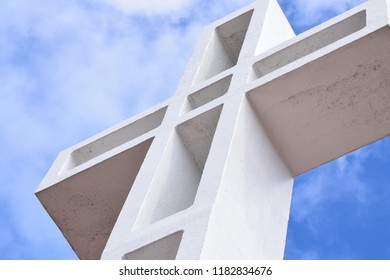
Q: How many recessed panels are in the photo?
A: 6